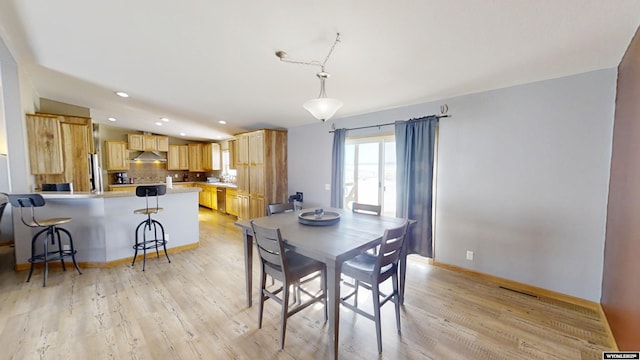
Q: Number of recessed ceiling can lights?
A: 7